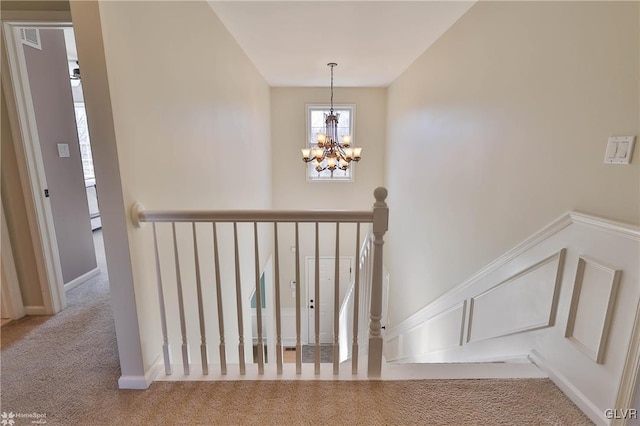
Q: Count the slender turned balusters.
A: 11